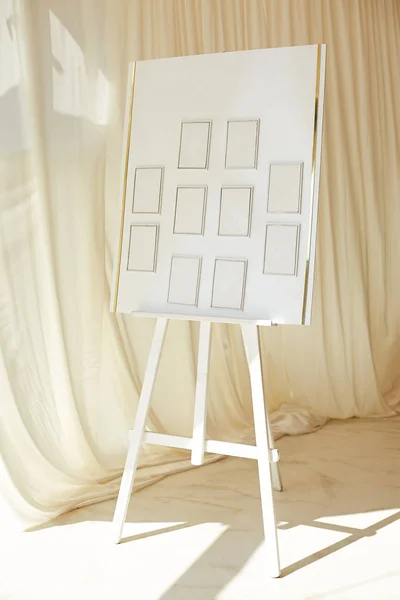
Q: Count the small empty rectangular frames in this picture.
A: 10